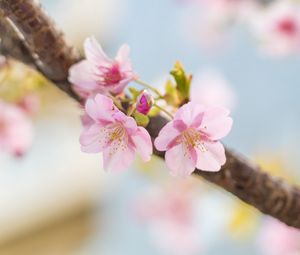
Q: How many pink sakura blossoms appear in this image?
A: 3